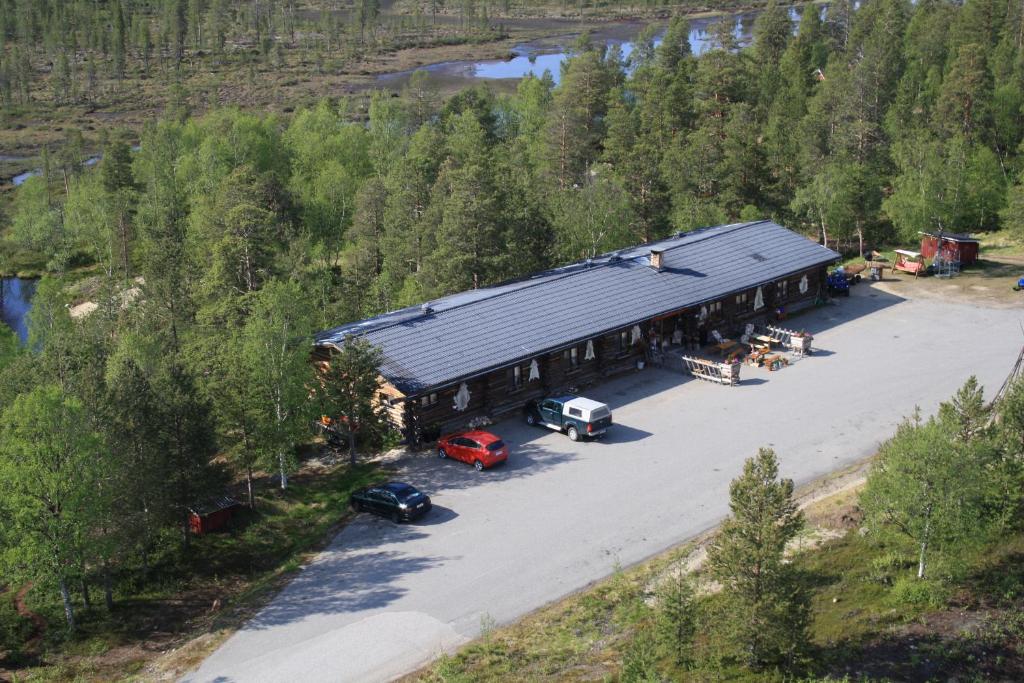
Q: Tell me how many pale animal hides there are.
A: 7